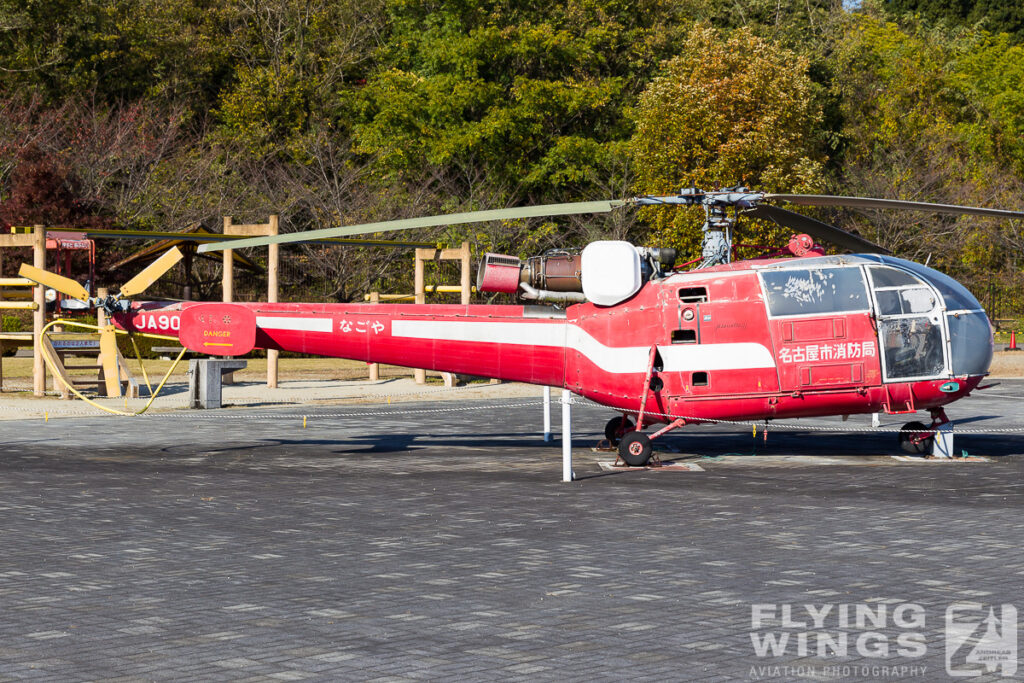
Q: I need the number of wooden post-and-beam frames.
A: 3